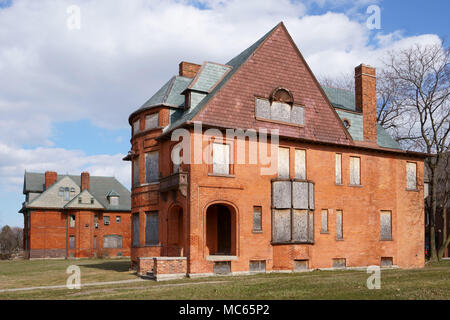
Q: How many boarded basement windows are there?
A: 5